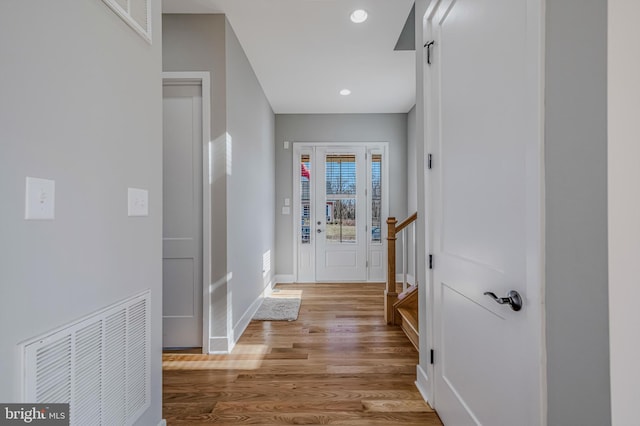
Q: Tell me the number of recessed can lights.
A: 2